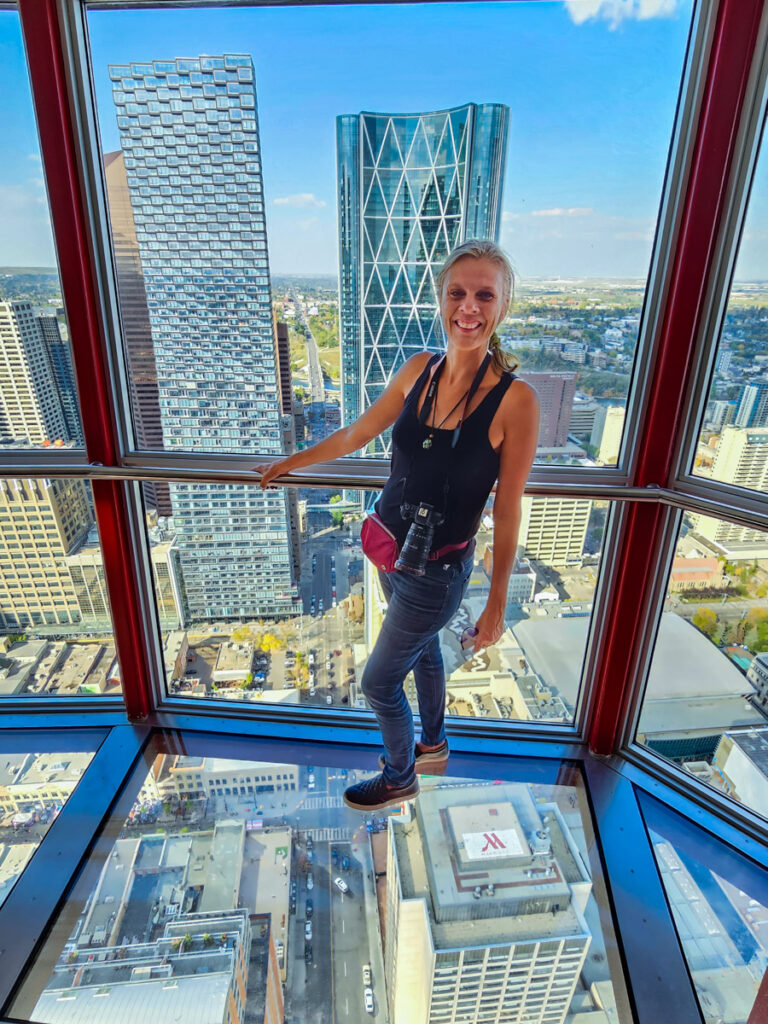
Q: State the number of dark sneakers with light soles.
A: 2